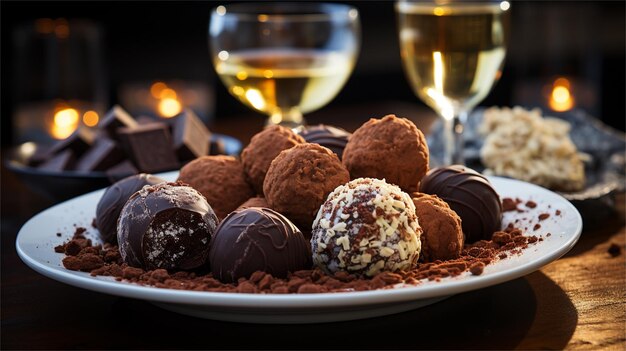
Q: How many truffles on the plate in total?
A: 12